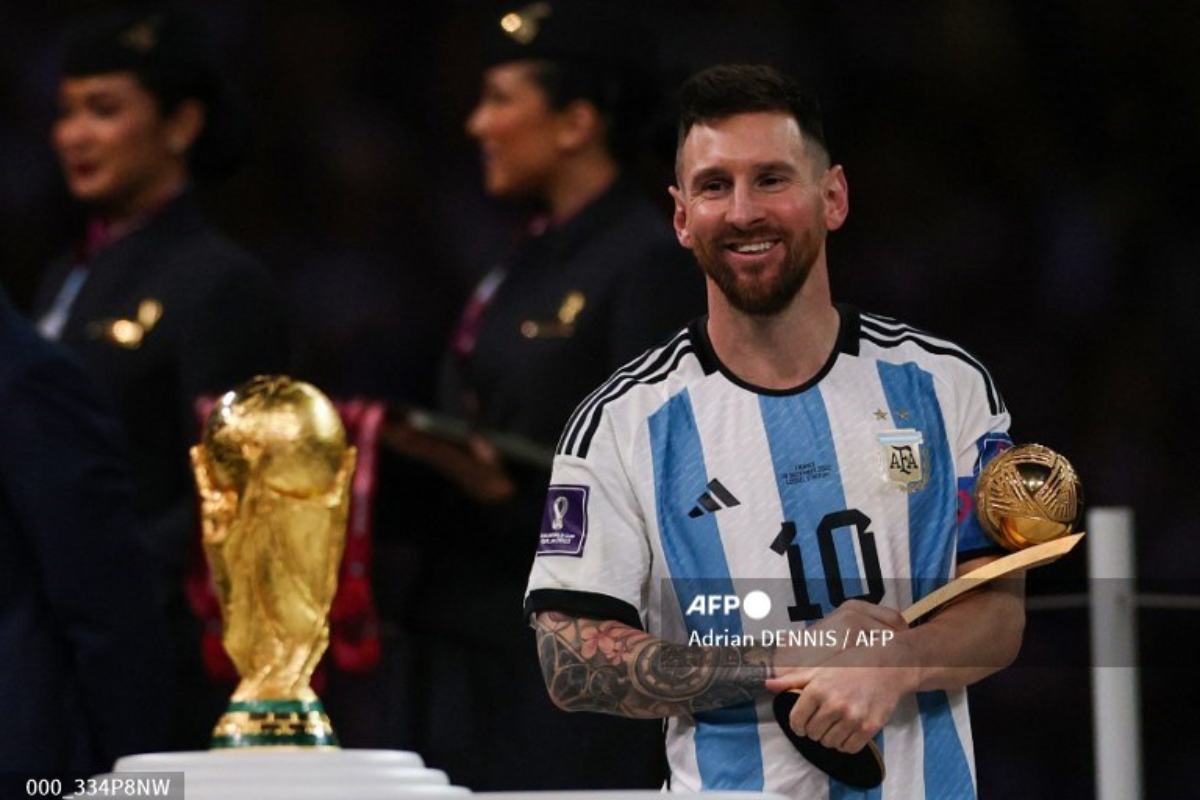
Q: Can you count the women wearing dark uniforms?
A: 2